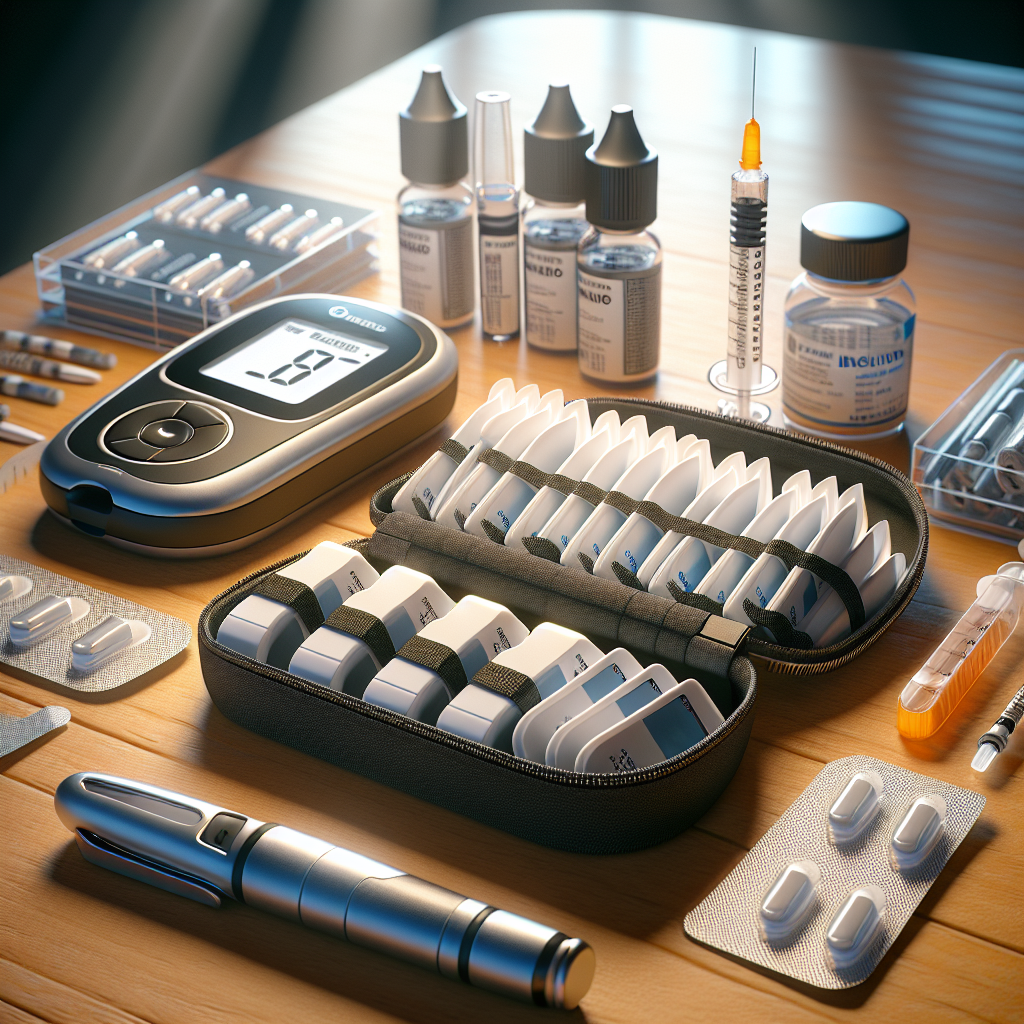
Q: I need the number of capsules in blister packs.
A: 7